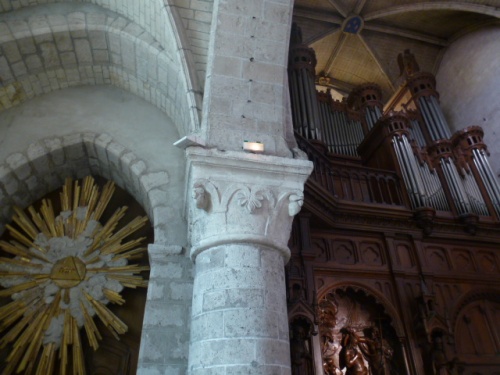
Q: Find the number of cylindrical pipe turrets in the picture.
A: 6